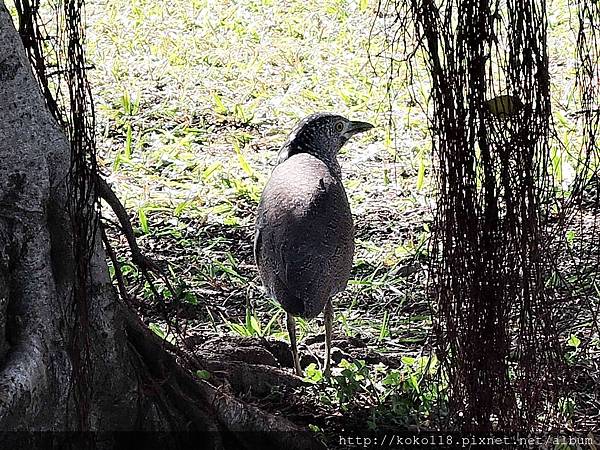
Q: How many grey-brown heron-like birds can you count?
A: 1